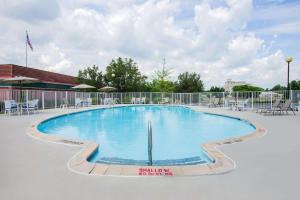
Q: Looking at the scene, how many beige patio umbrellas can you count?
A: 3